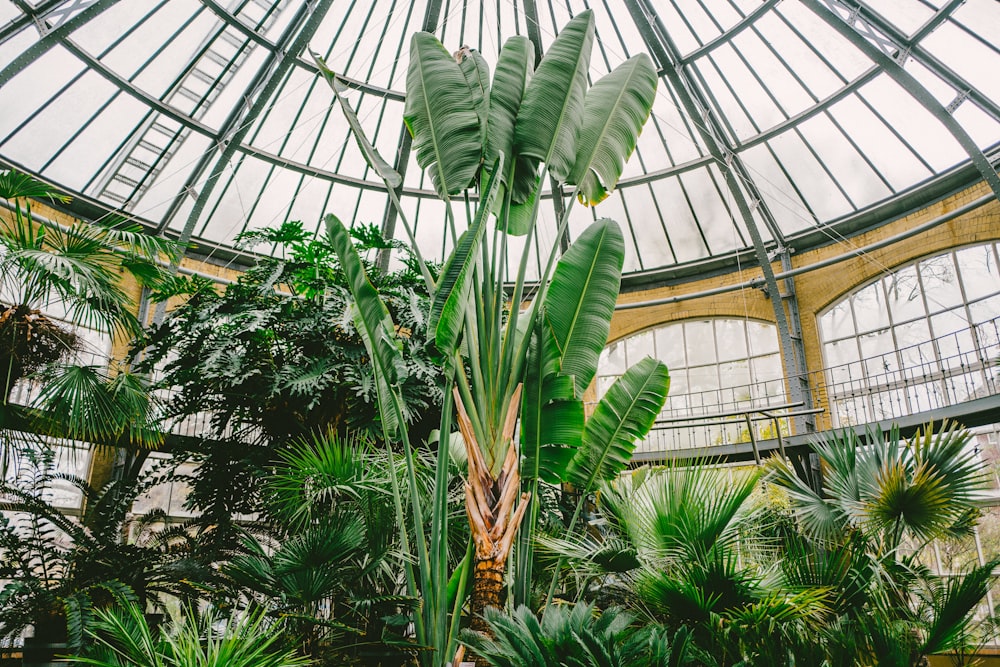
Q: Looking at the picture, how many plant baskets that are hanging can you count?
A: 0